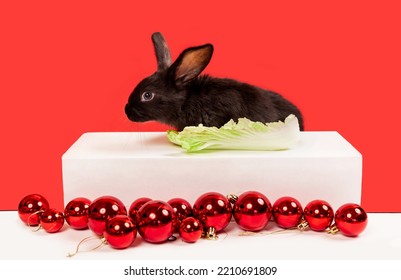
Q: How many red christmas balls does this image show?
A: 14